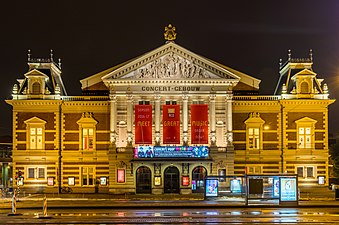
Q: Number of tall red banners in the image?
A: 3